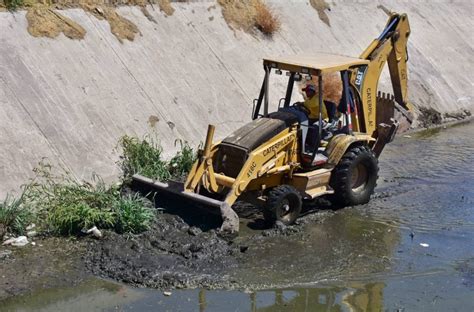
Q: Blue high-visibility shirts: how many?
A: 0